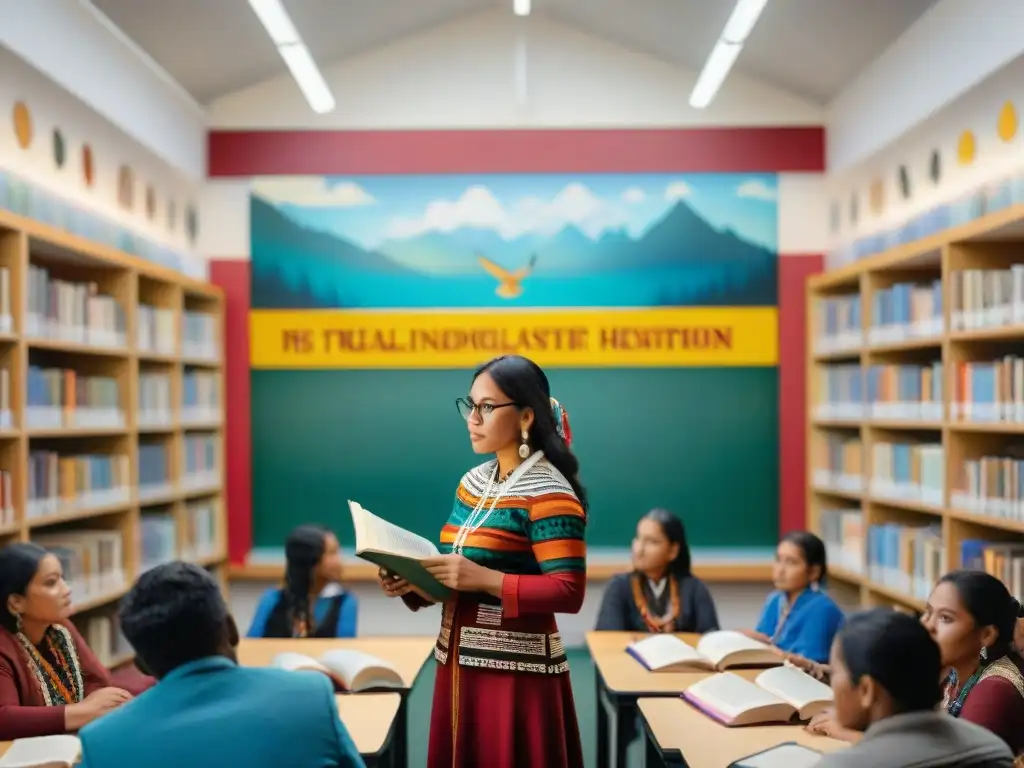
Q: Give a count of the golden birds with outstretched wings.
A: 1